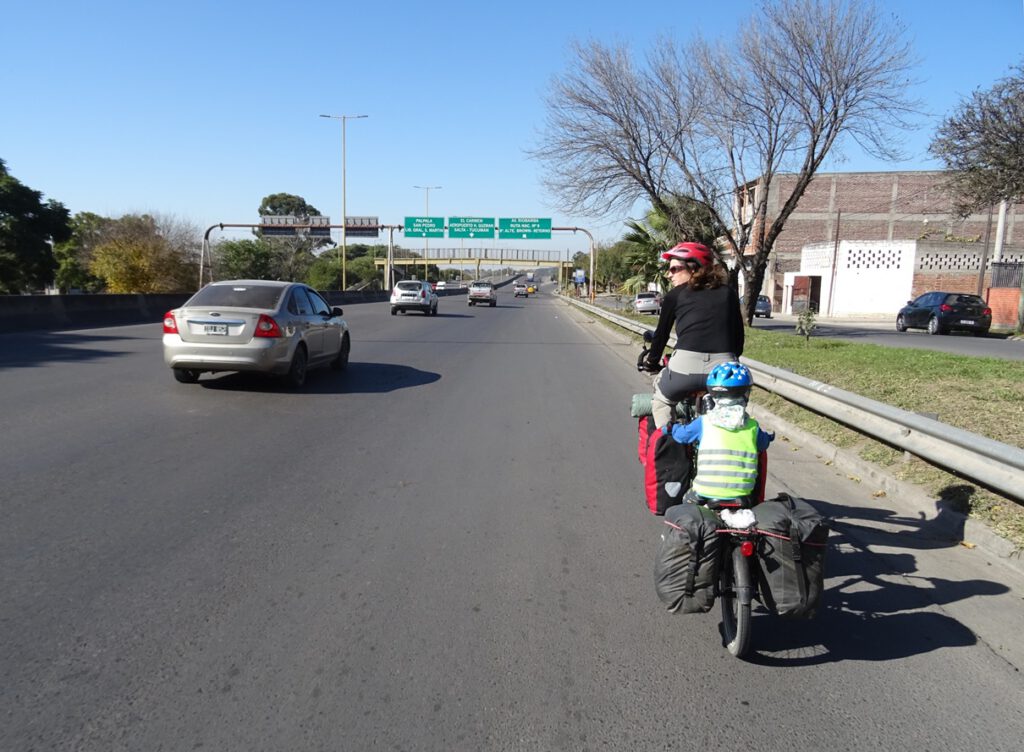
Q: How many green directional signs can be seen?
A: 3